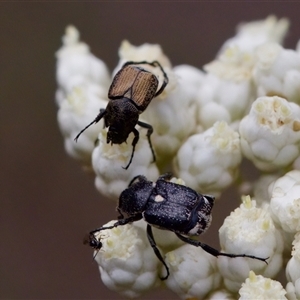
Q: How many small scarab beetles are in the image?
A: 2